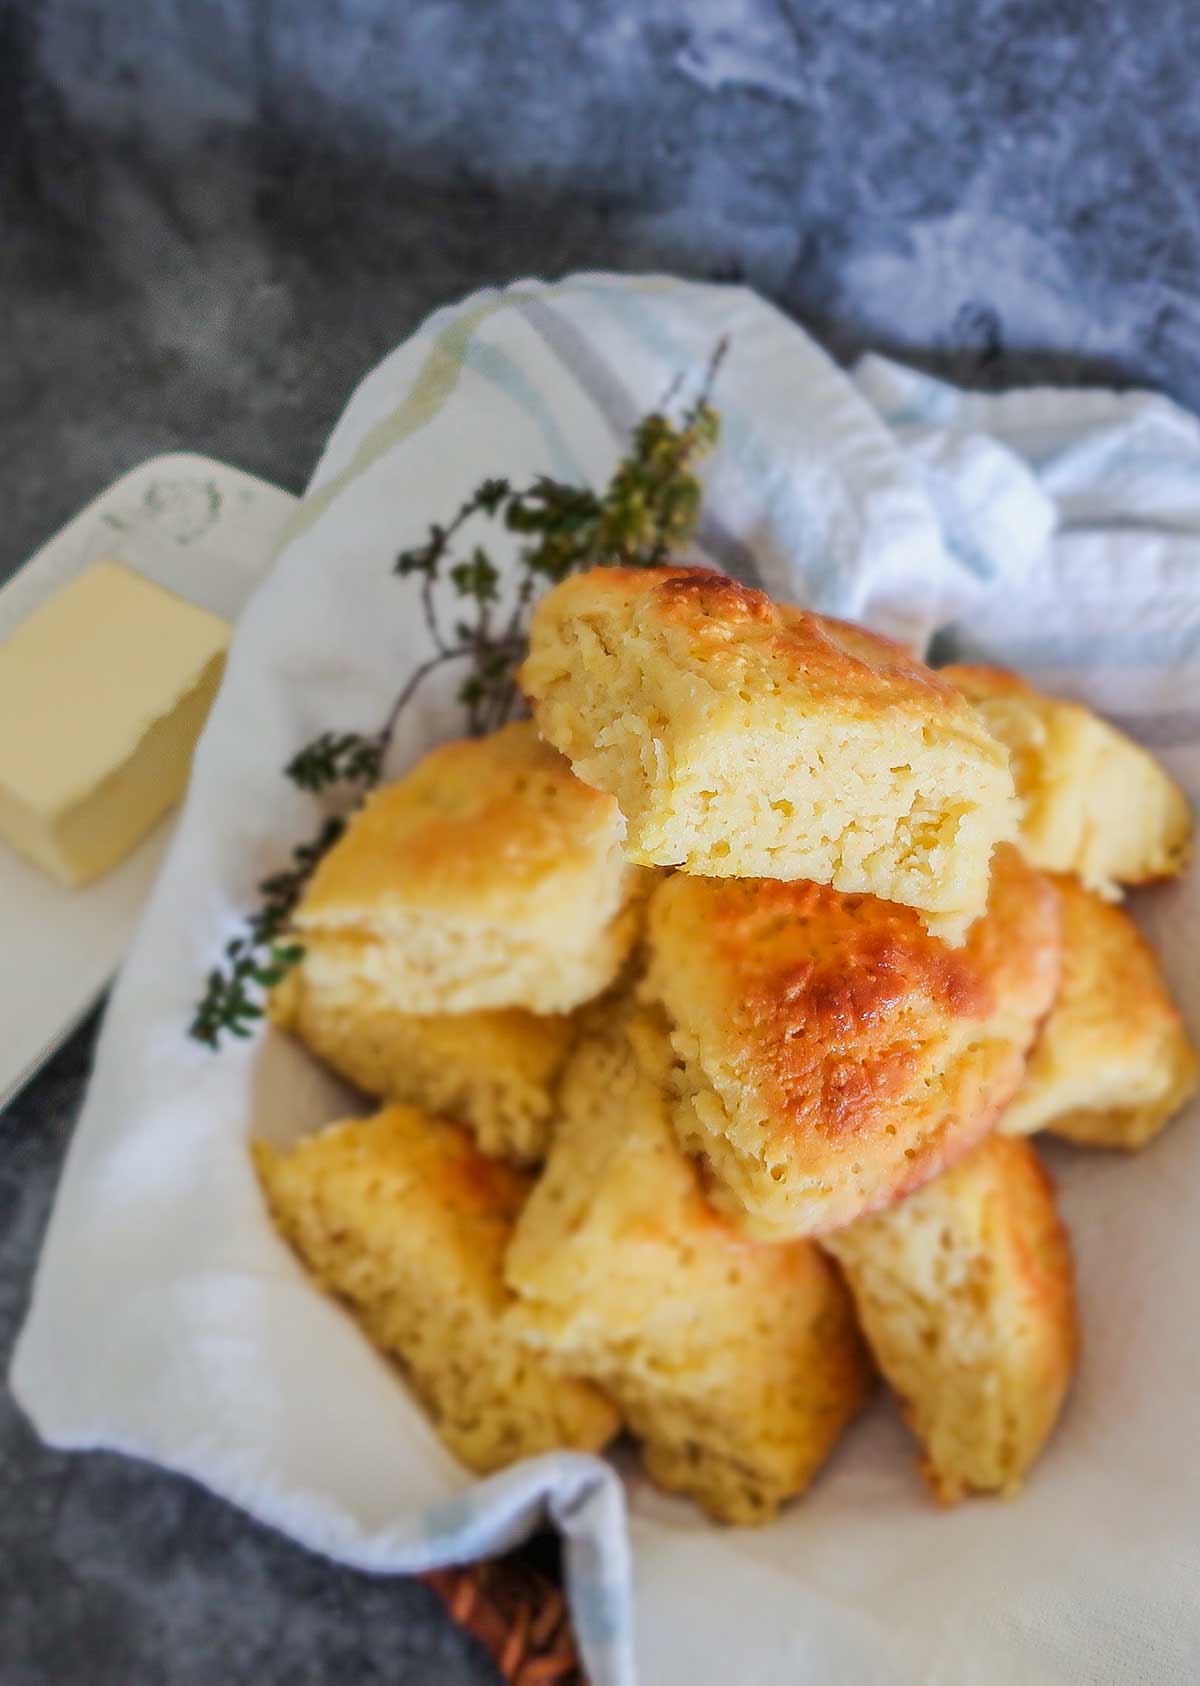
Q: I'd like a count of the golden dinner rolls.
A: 9